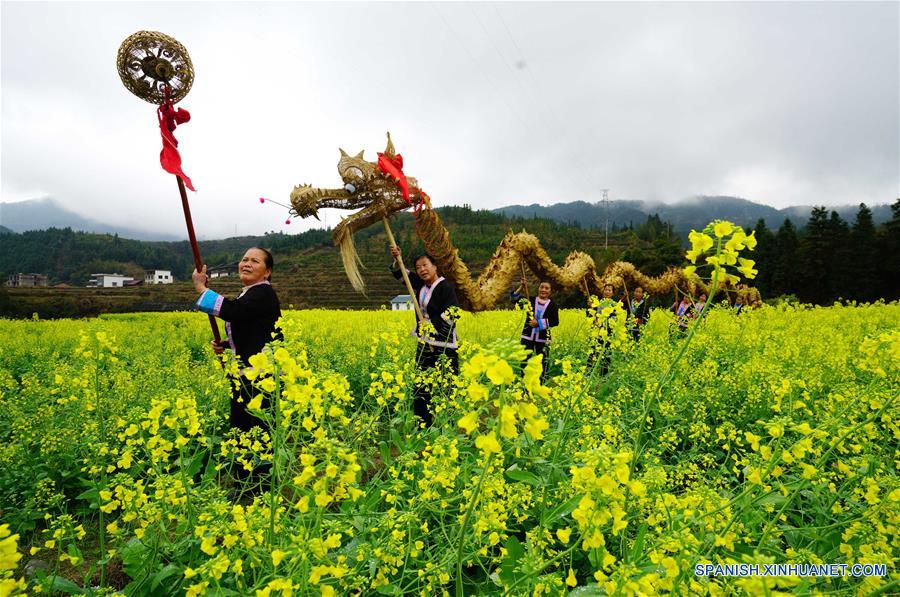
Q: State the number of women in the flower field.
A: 8